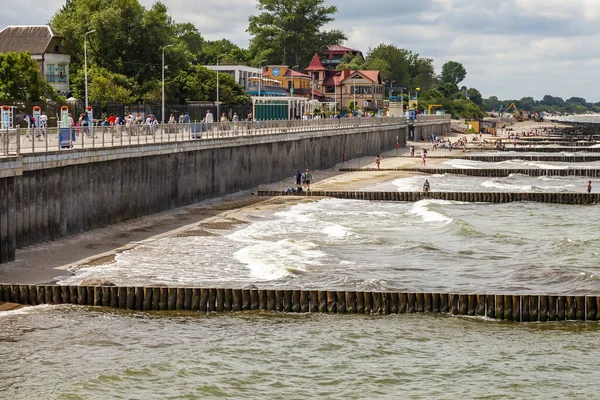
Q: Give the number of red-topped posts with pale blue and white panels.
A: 4